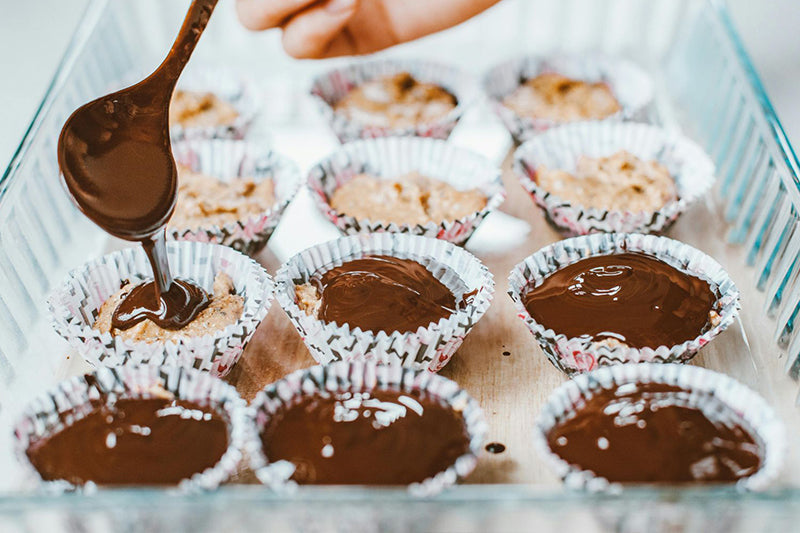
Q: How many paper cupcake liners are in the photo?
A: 12